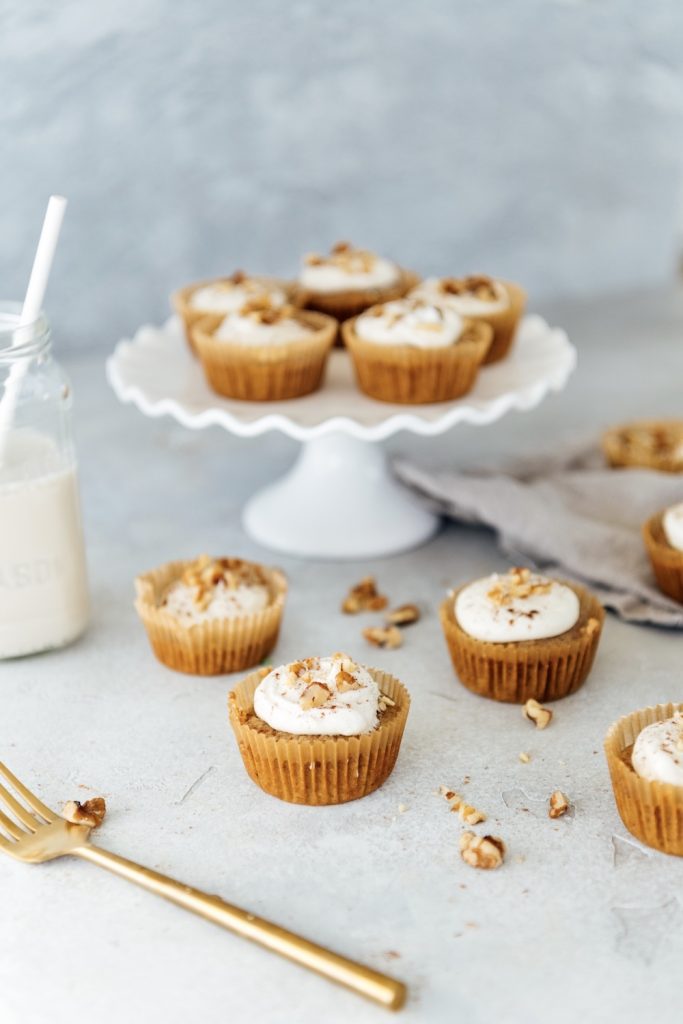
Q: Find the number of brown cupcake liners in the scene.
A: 11